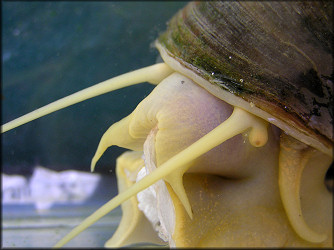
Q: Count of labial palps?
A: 2